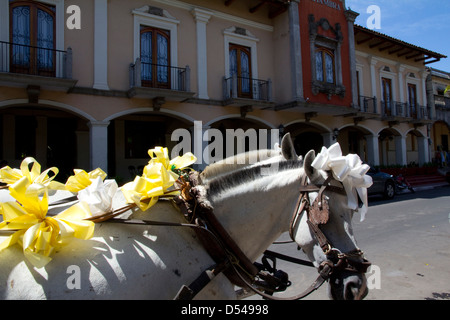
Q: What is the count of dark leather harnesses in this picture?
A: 1